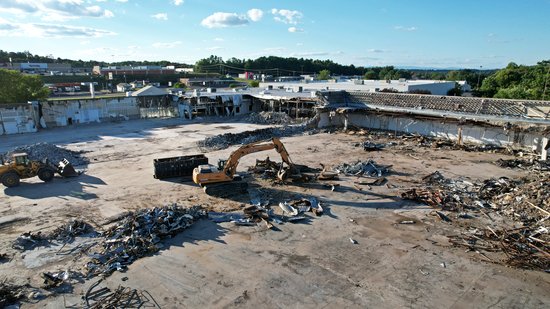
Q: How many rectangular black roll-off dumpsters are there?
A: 1